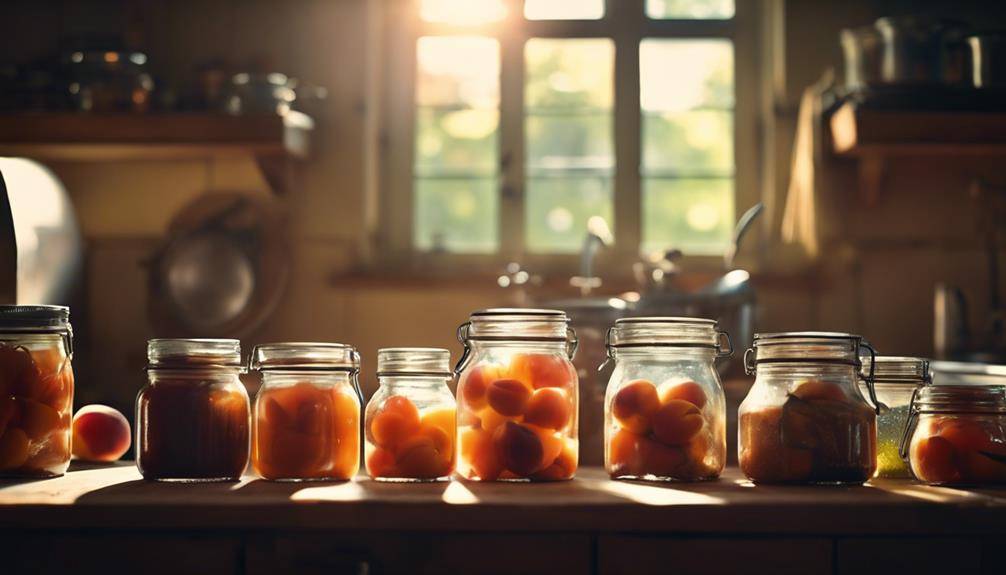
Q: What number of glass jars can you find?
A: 9